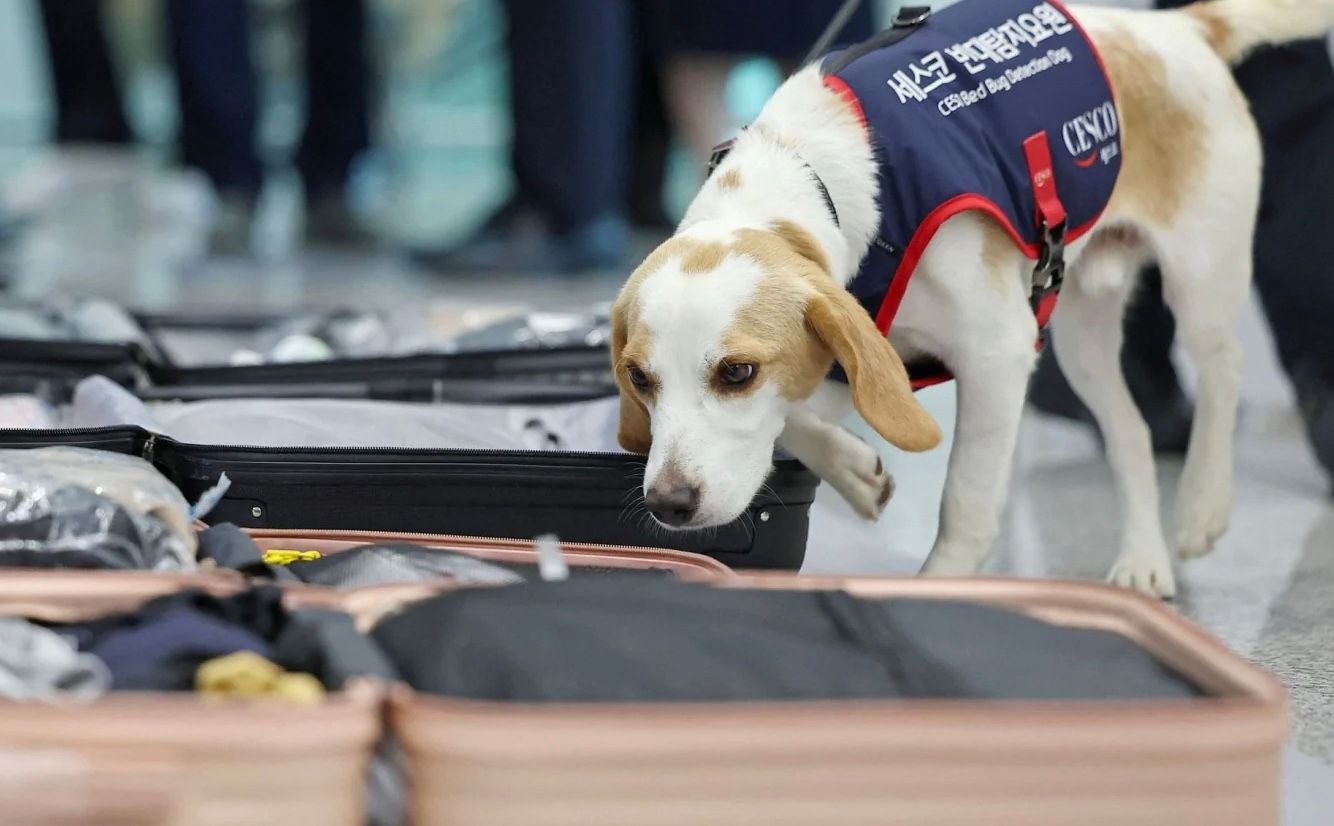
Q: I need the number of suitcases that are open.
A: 4